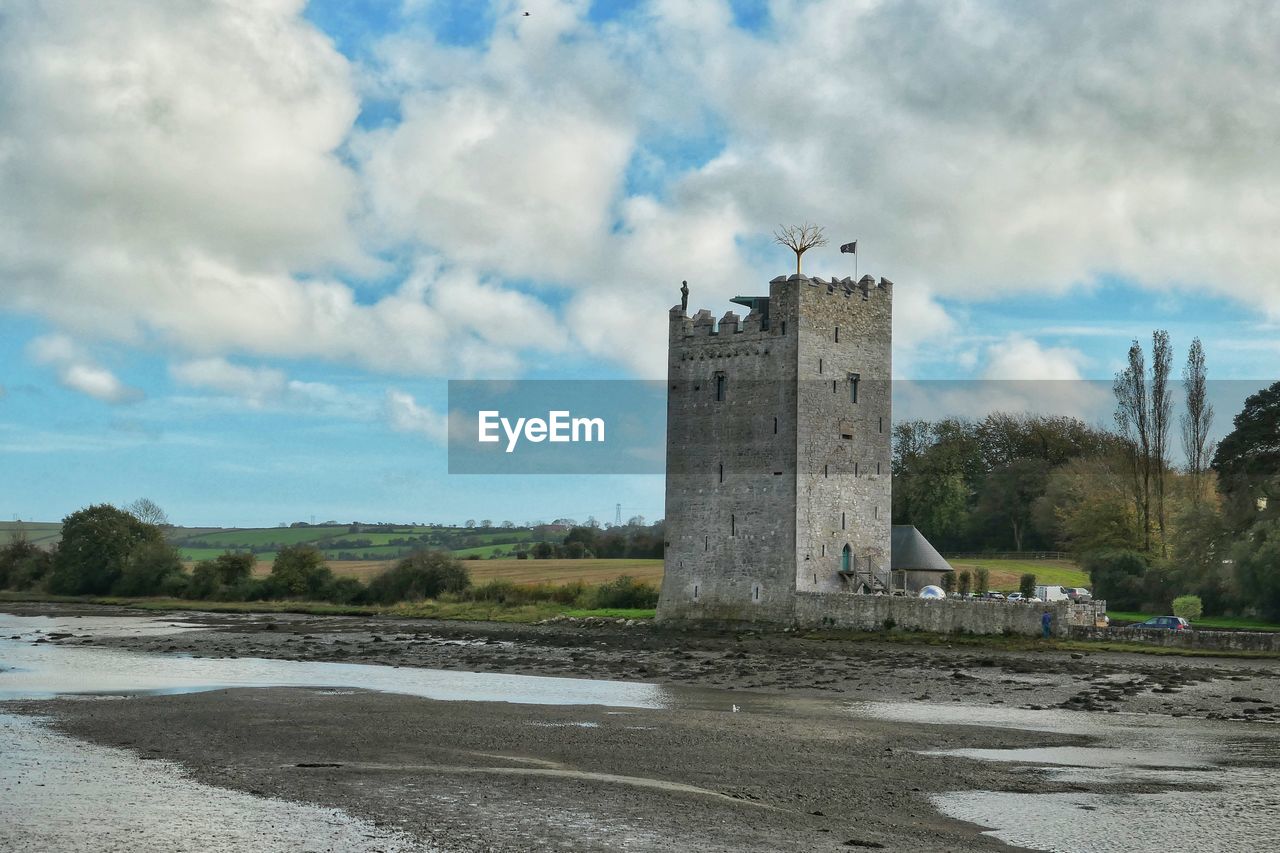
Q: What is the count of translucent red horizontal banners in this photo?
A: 0